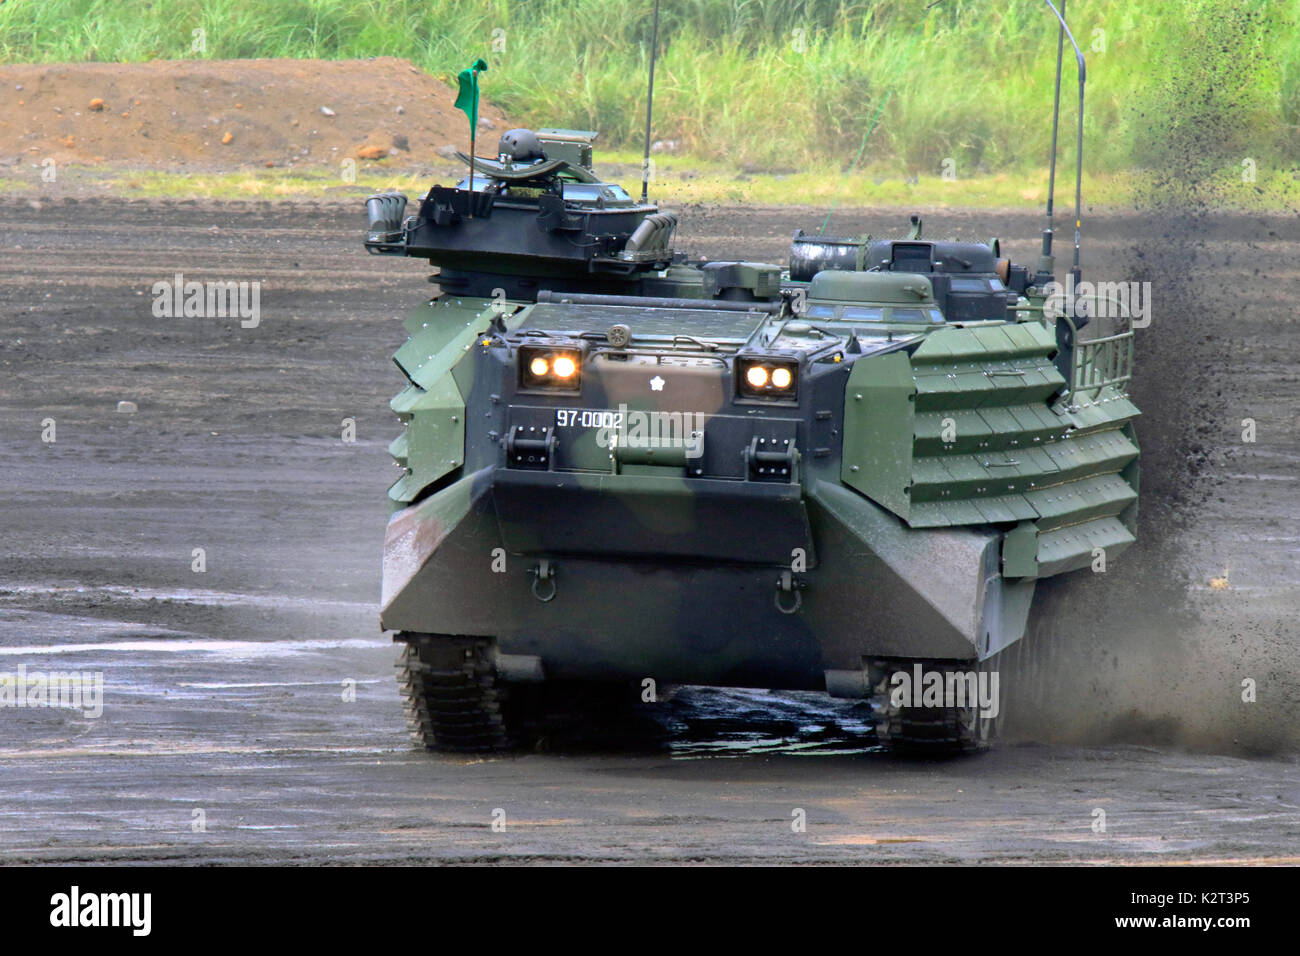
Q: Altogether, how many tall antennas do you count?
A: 3